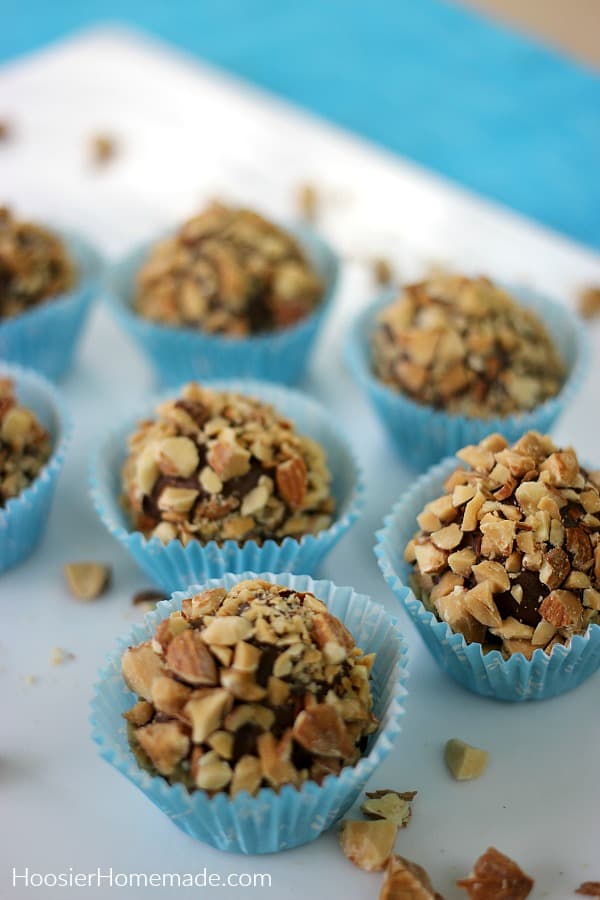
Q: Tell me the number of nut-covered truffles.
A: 7